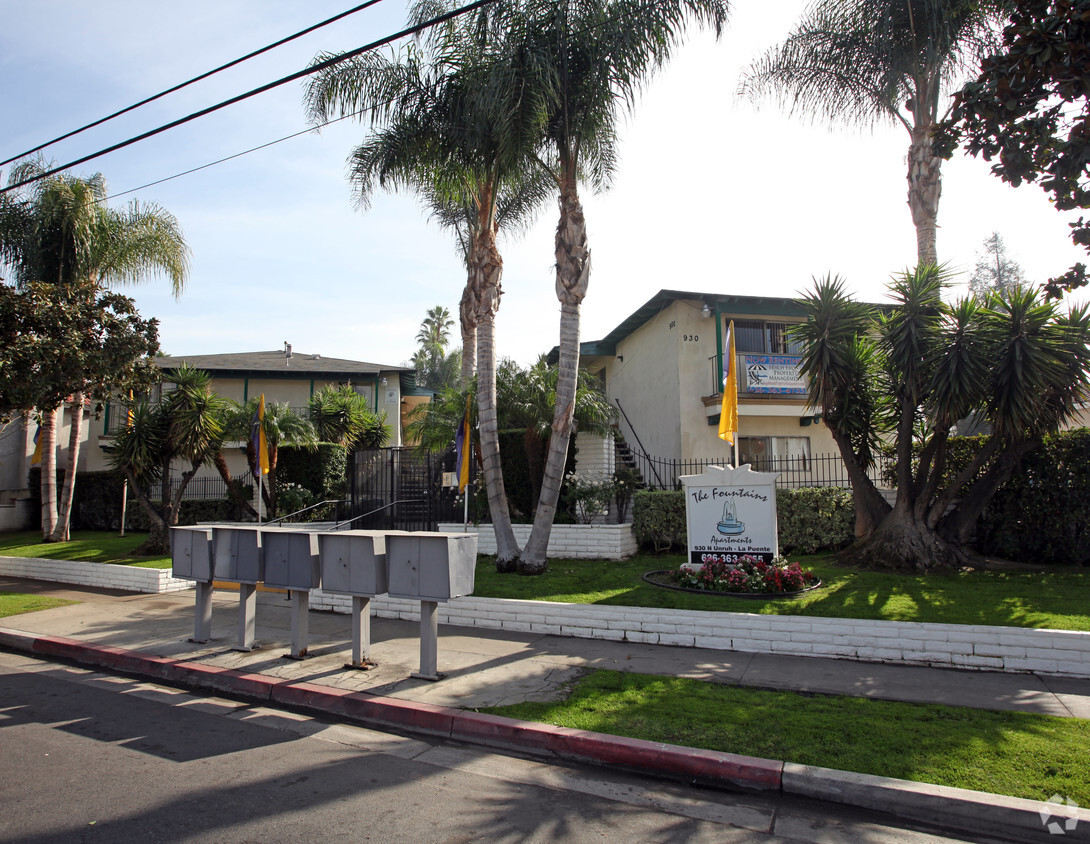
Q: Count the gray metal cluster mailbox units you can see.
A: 5